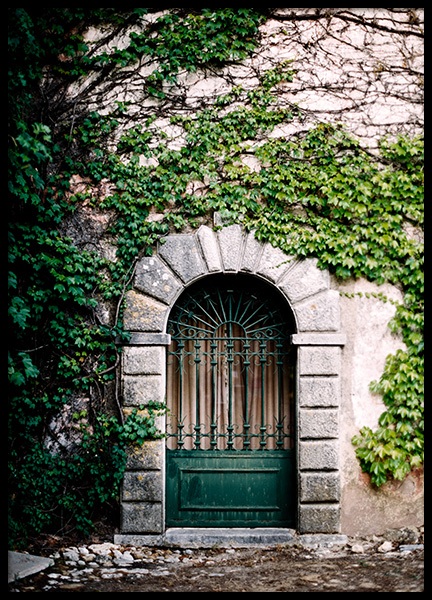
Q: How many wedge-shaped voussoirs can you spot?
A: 9